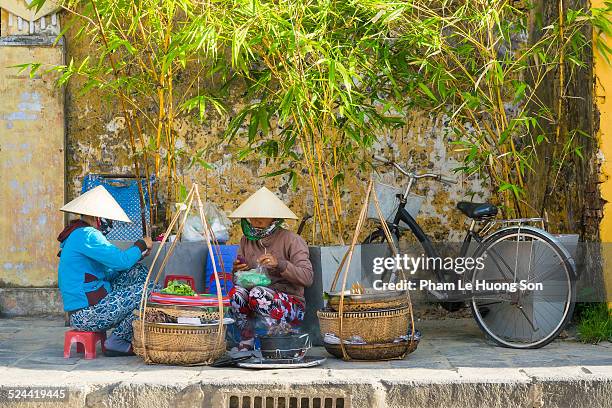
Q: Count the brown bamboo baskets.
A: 2